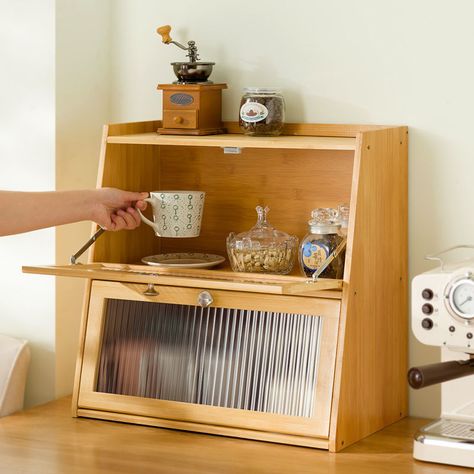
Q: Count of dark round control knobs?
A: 3